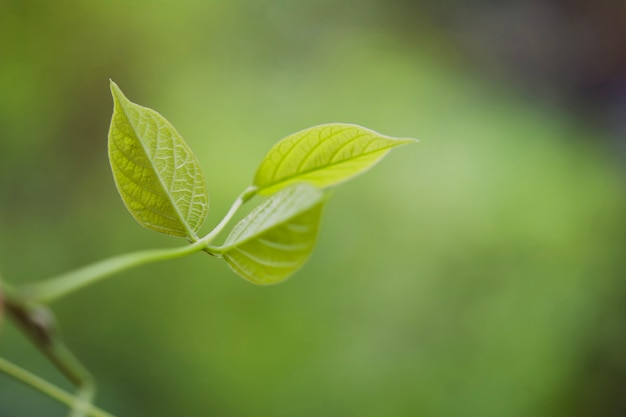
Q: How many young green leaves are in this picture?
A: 3